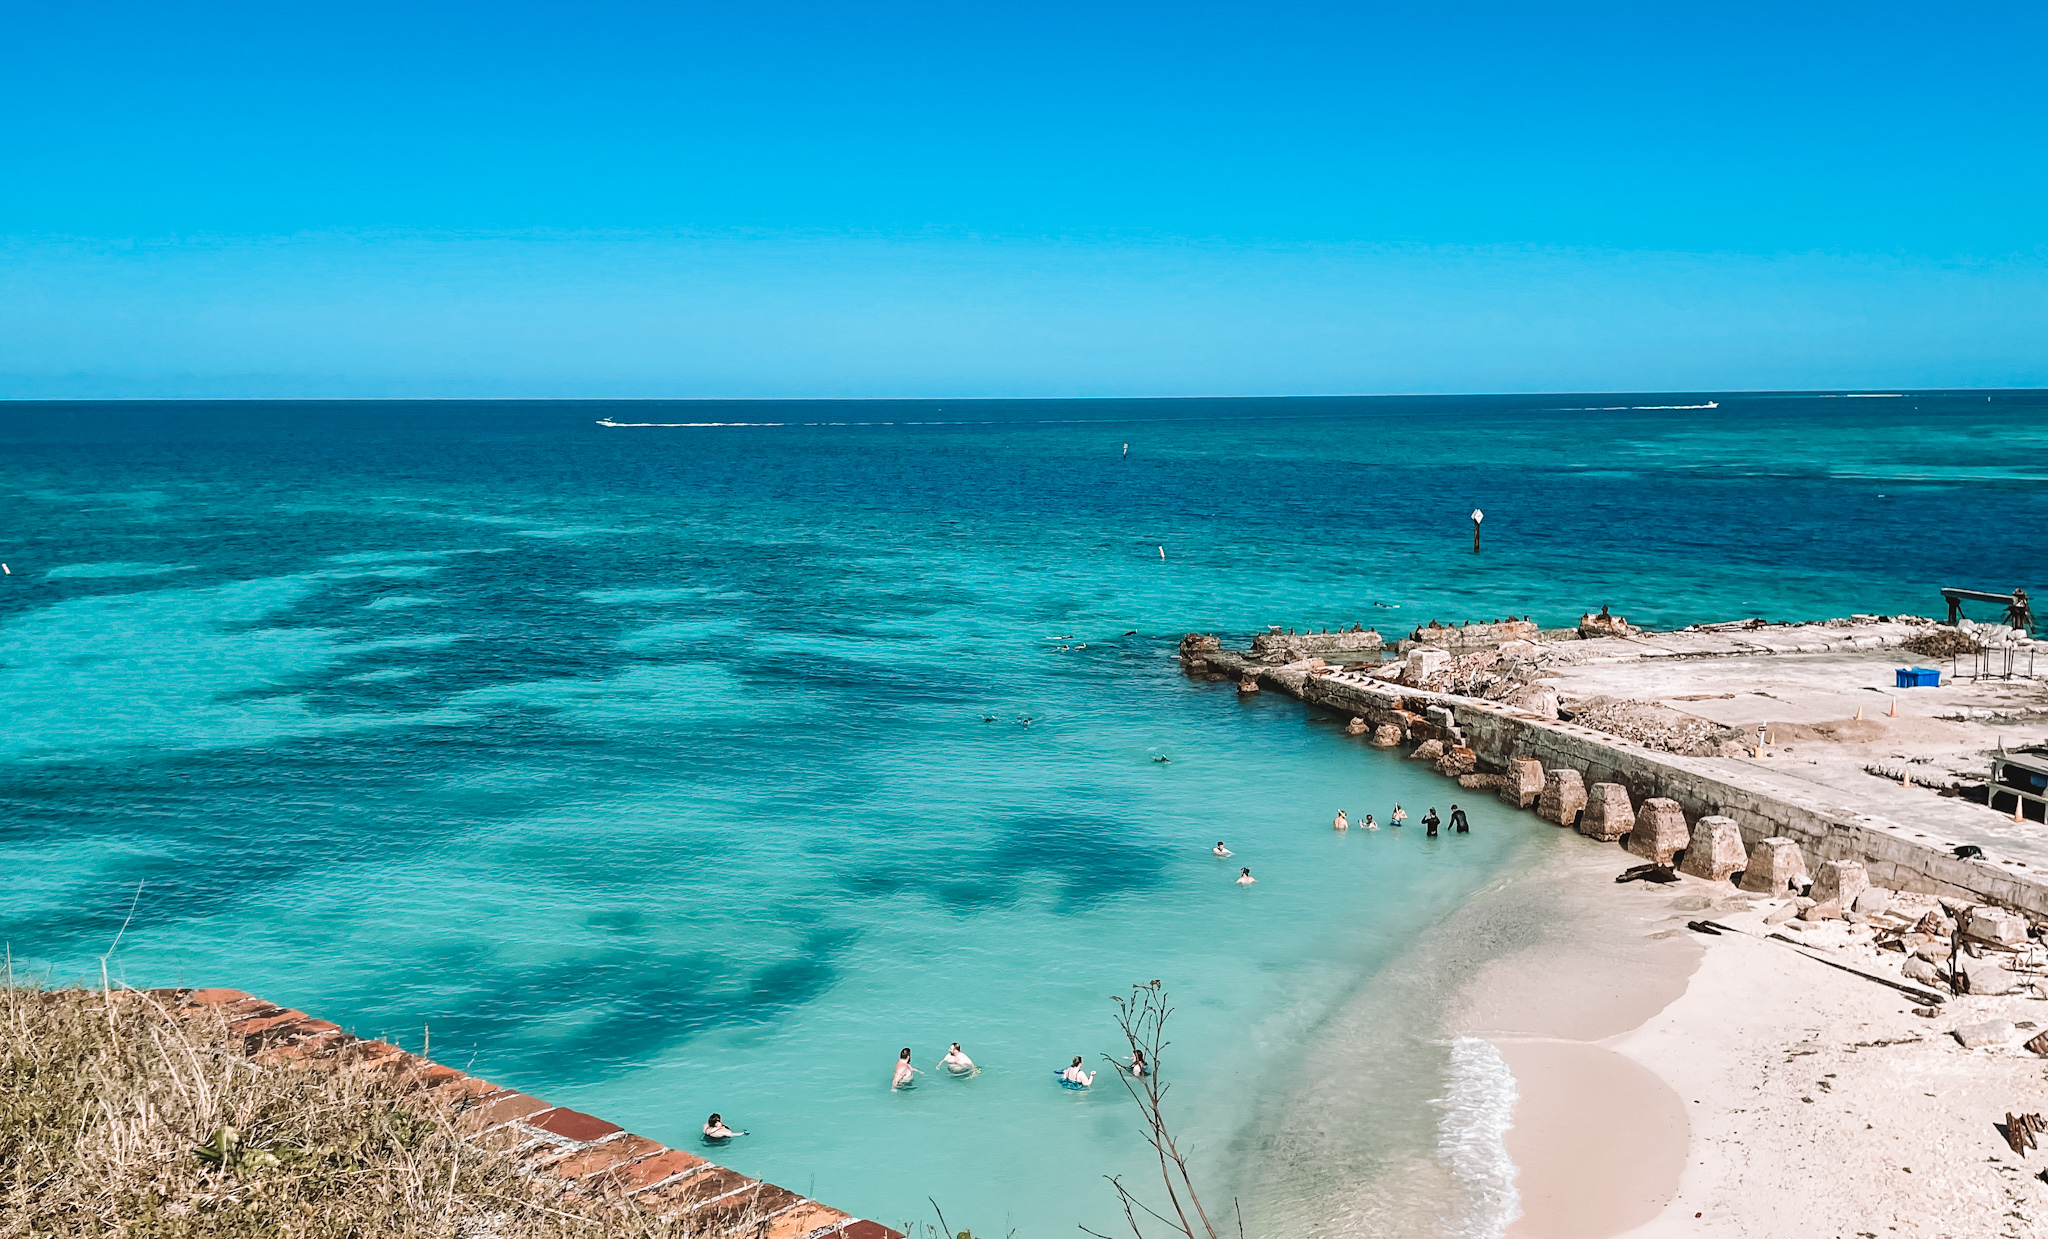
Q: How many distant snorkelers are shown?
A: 8